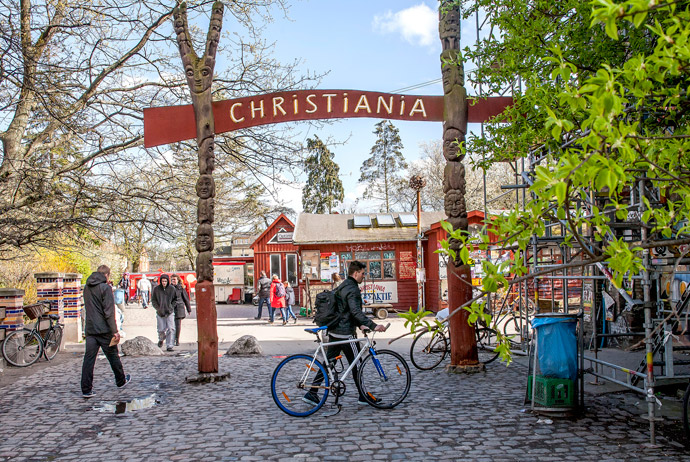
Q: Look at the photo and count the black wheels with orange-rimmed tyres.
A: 0